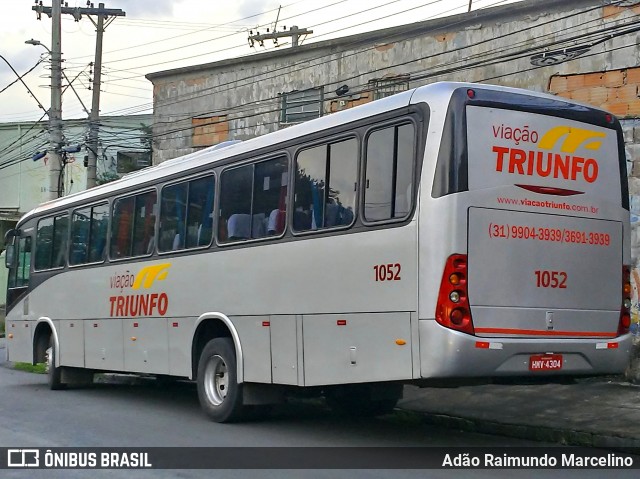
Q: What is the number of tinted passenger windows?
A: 7